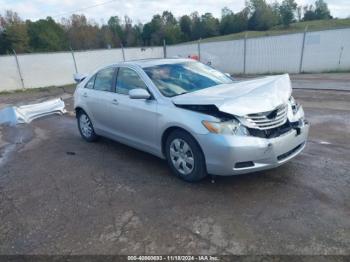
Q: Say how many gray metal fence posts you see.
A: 7